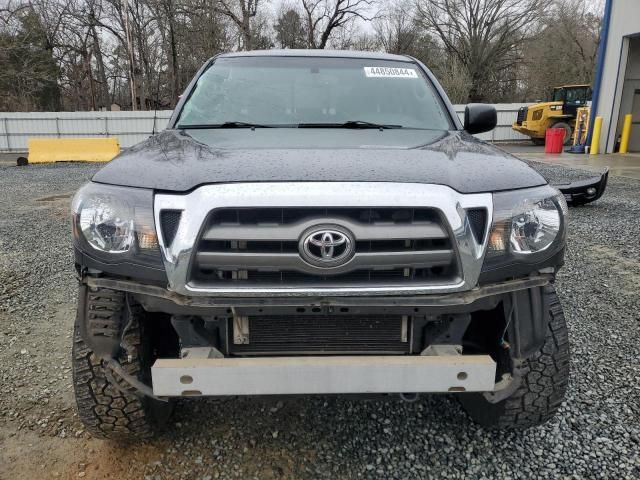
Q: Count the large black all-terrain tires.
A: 2